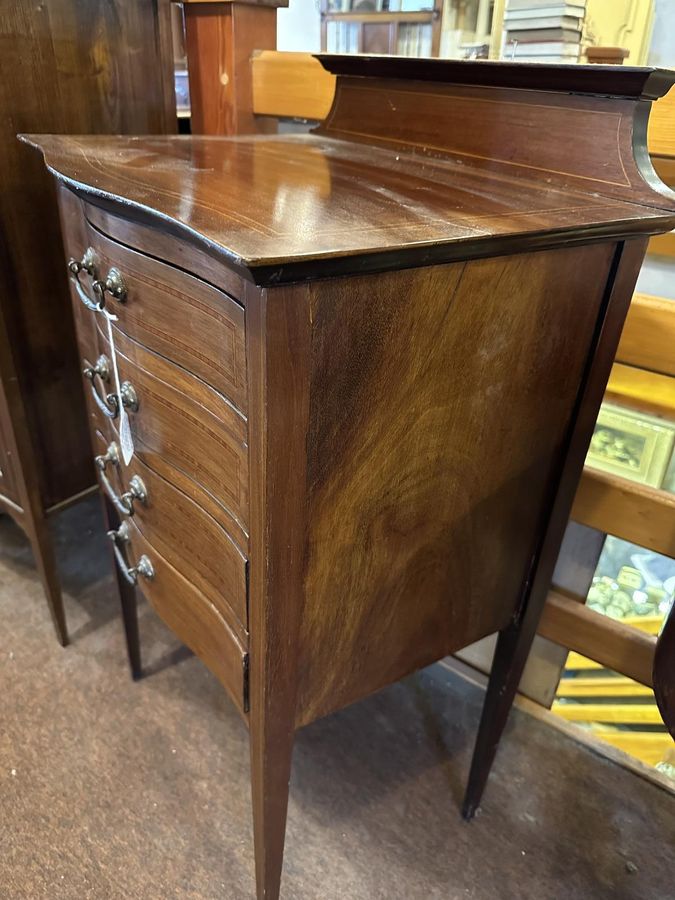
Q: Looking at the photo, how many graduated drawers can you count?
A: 4